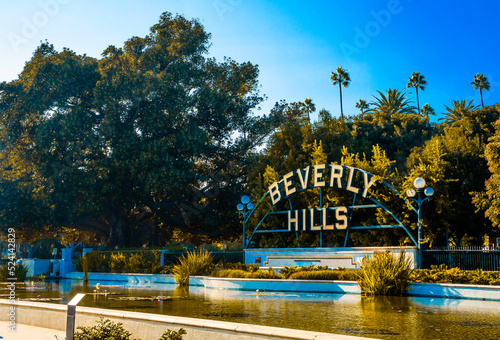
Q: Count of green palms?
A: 8